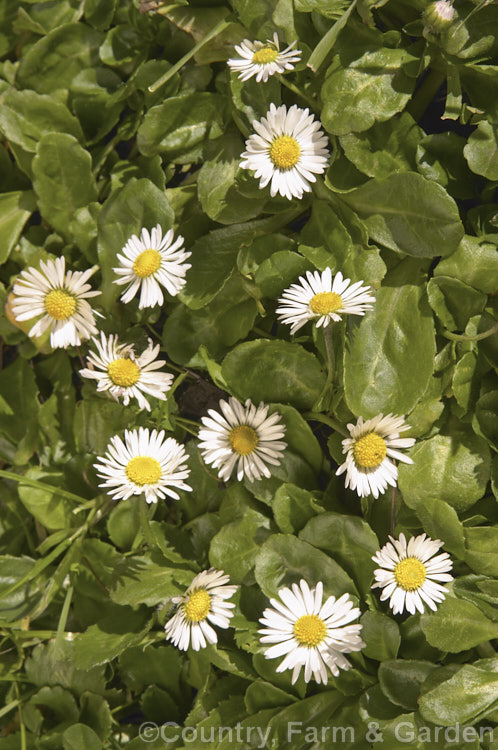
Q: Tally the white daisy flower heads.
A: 12